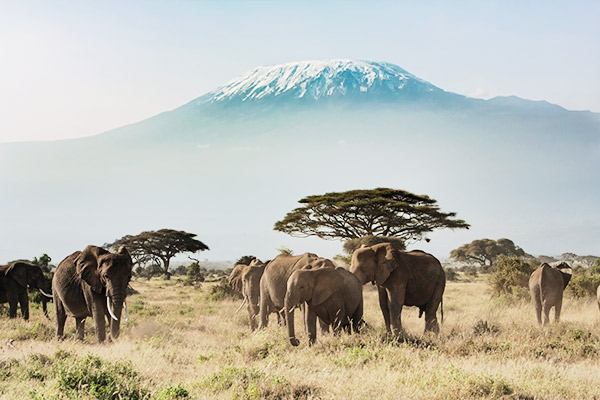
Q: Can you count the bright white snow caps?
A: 1